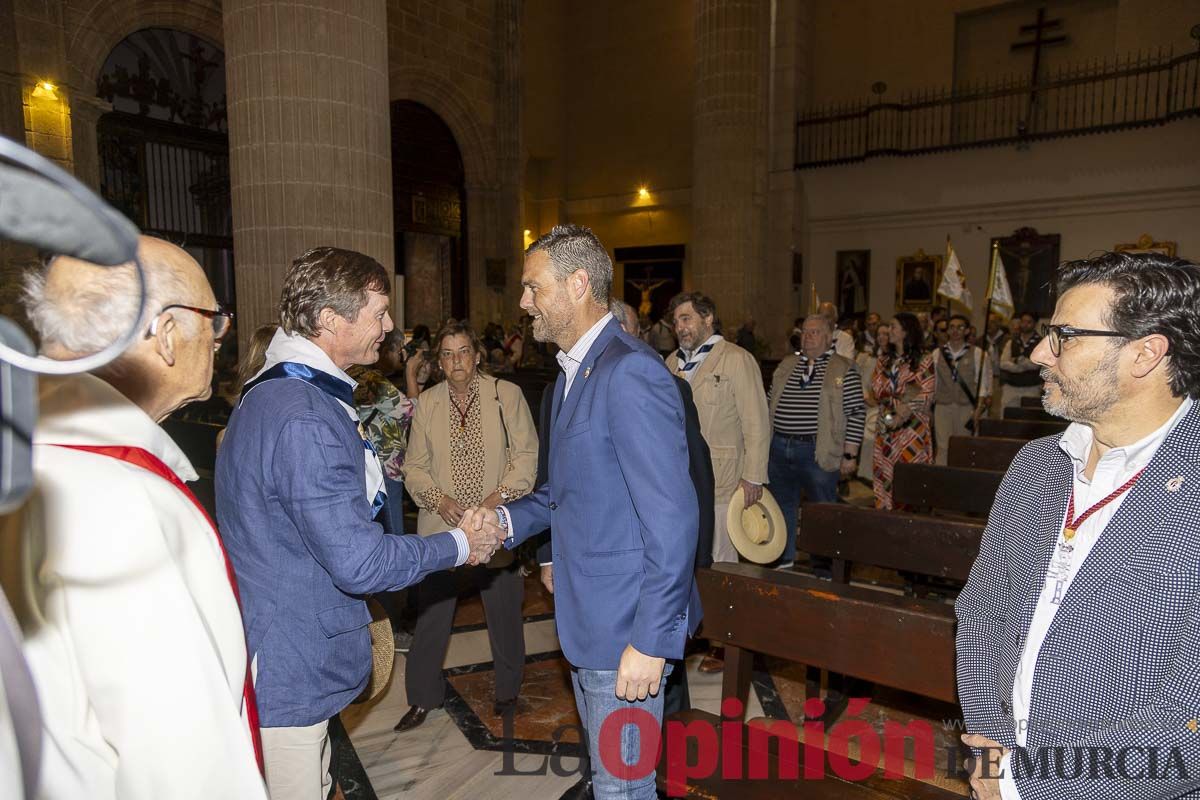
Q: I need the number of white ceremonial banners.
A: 2